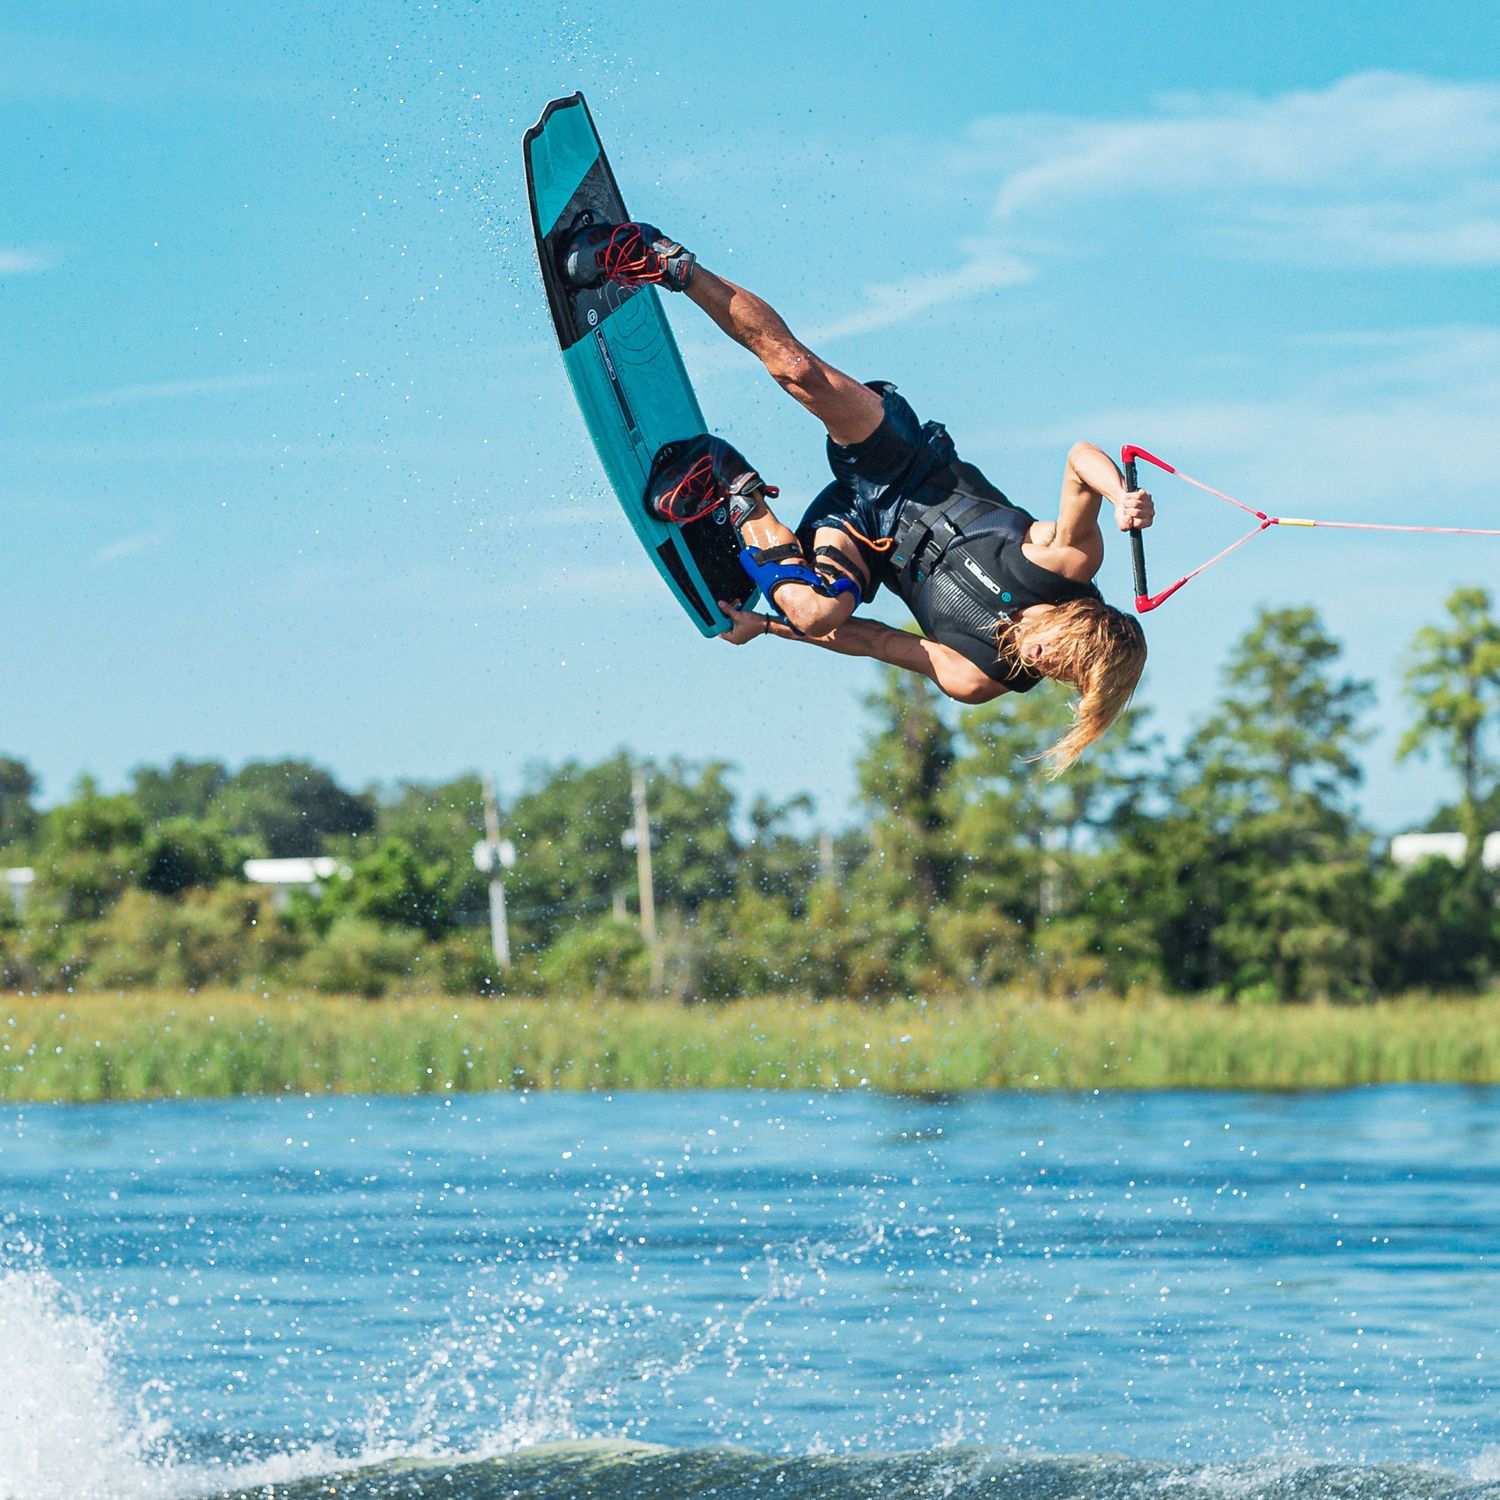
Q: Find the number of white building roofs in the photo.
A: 3